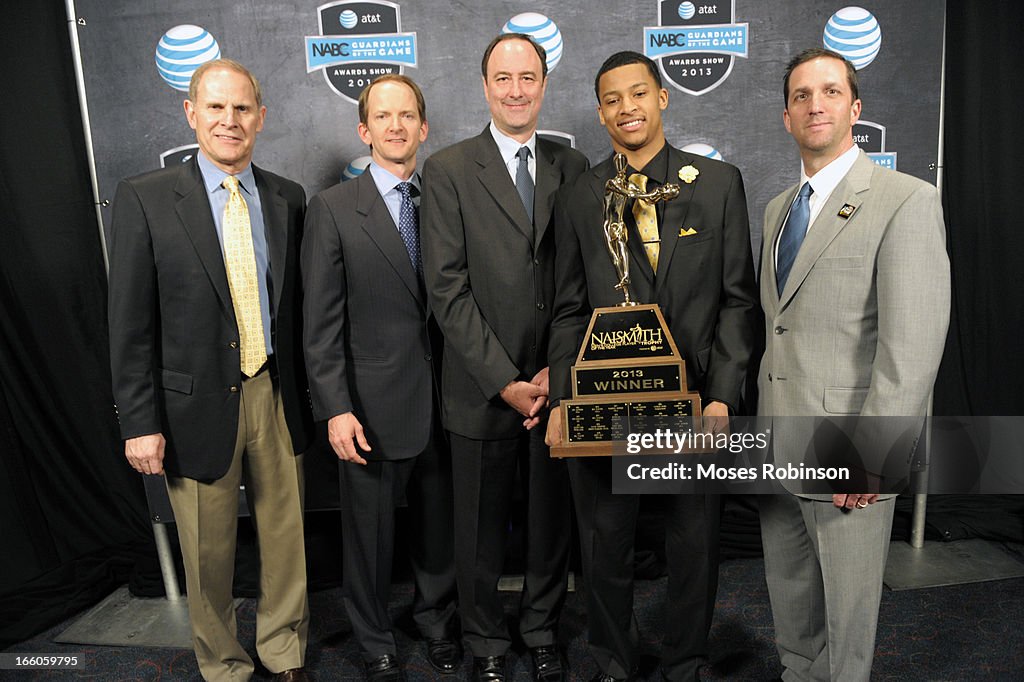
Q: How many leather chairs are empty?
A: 0